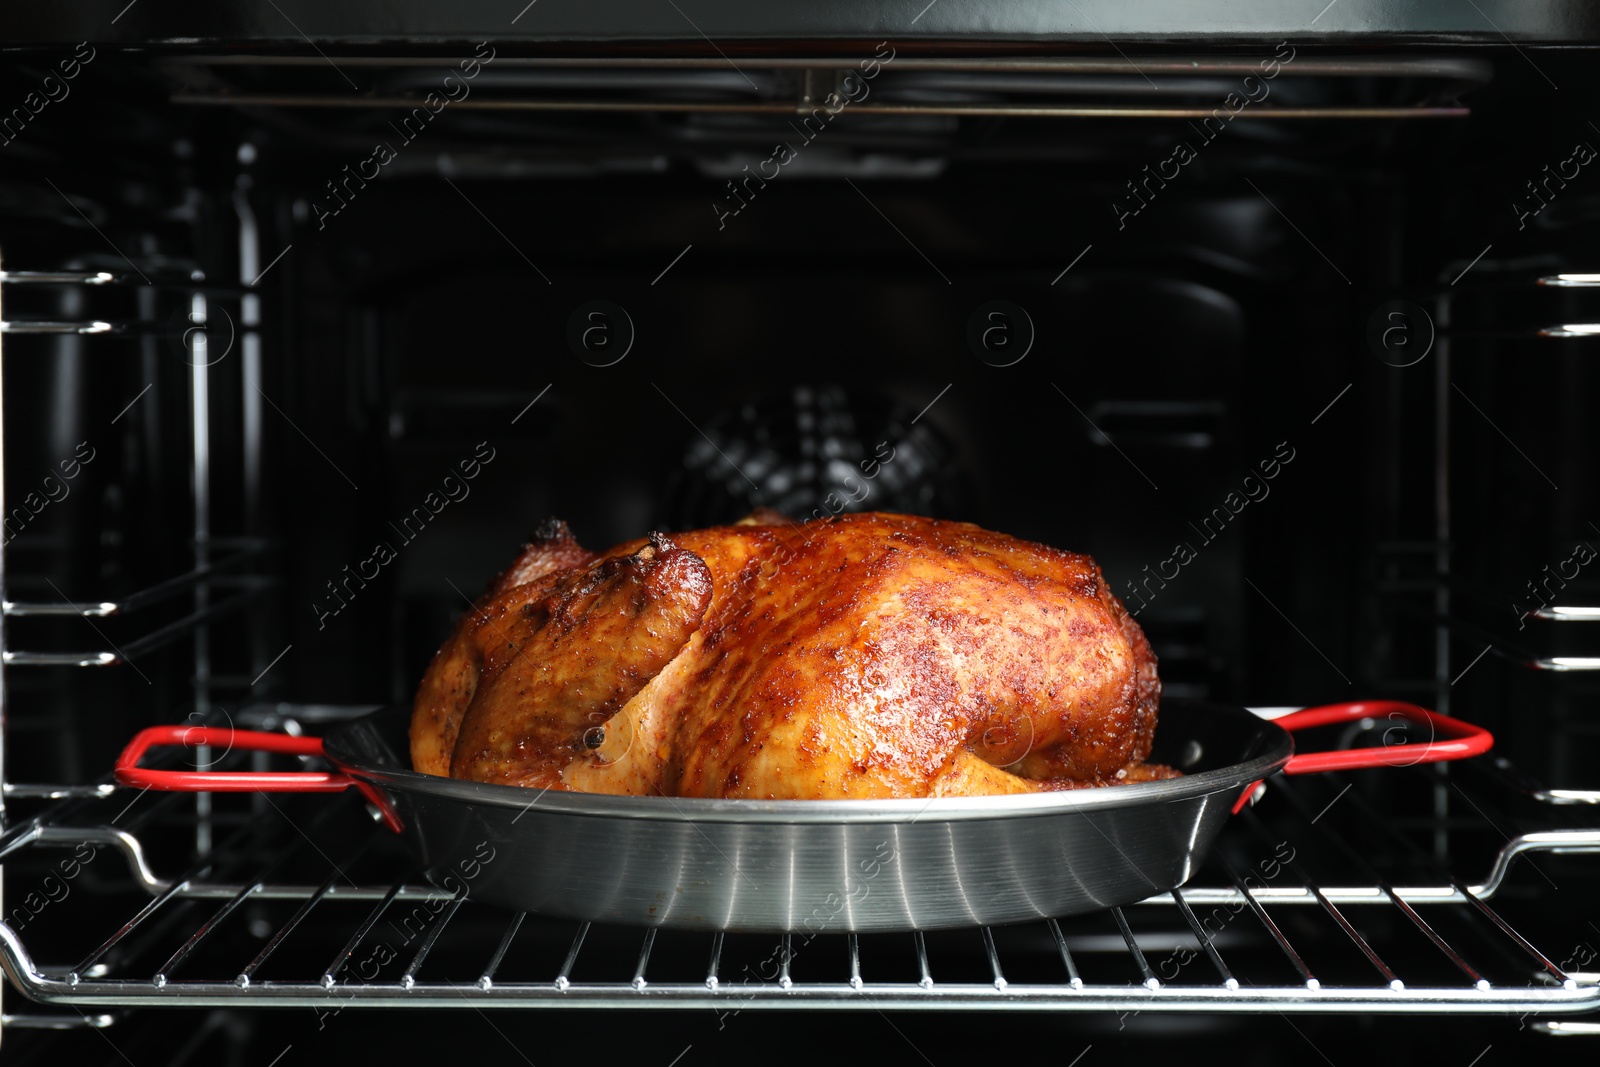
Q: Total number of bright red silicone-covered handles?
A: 2